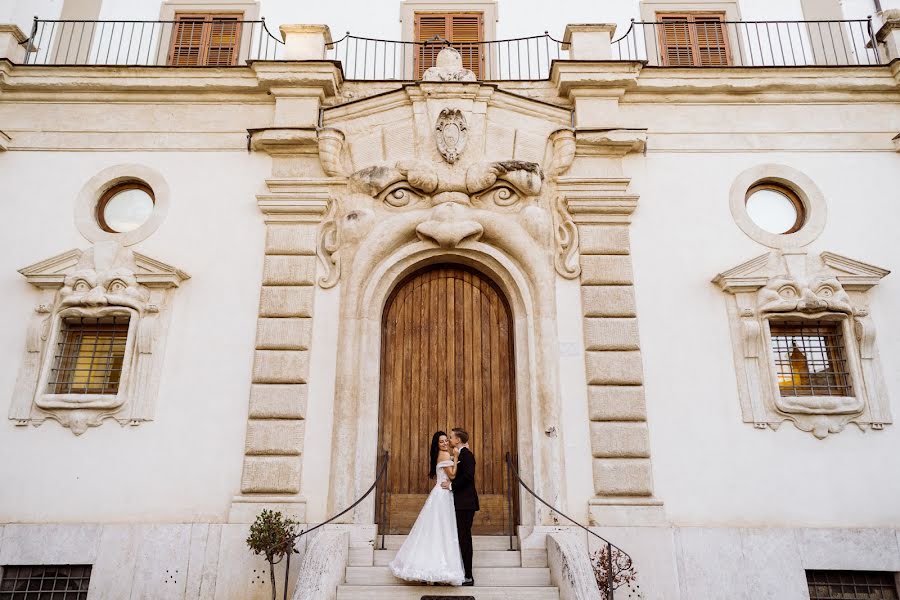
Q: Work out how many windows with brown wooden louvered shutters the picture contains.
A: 3